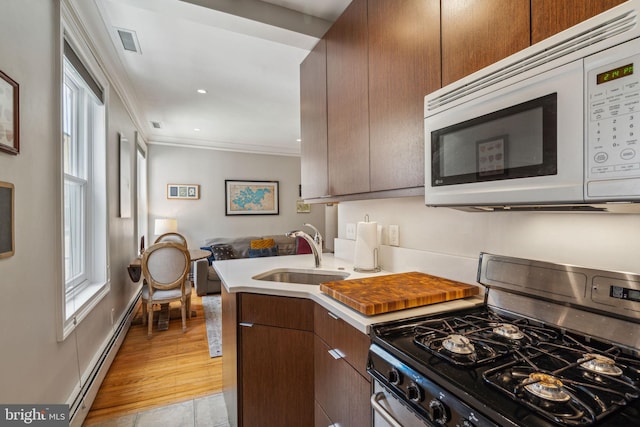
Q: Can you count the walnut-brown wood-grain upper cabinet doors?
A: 5